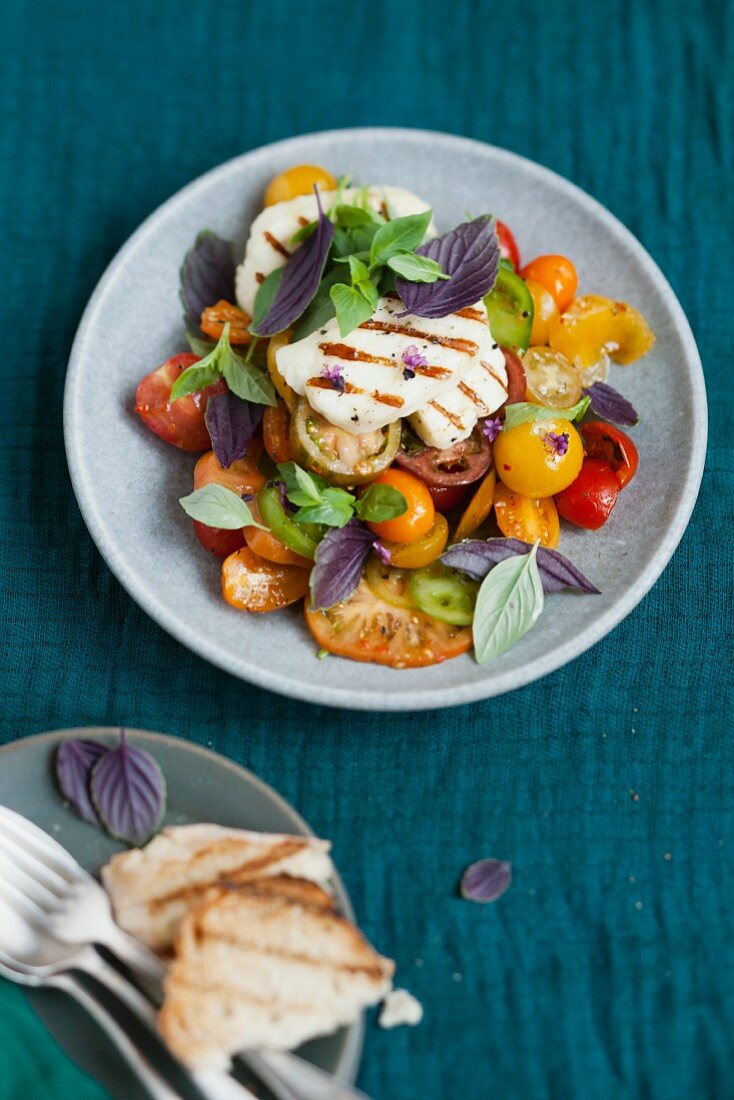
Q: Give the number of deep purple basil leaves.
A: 10